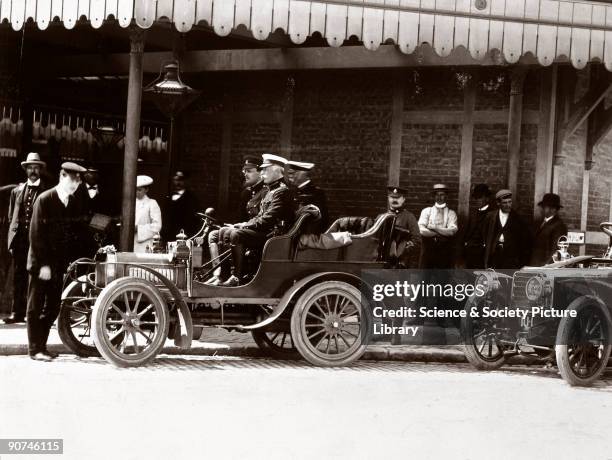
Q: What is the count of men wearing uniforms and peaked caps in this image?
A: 4